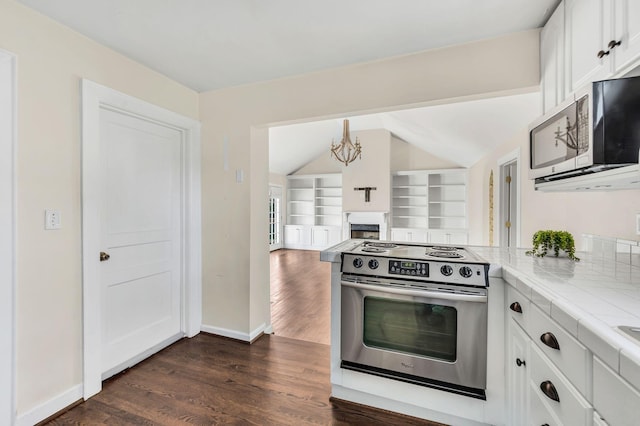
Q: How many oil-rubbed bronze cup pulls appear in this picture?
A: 3